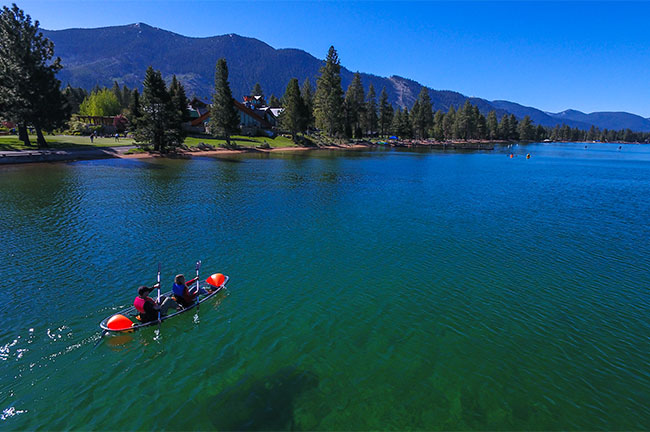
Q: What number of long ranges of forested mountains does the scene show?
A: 1